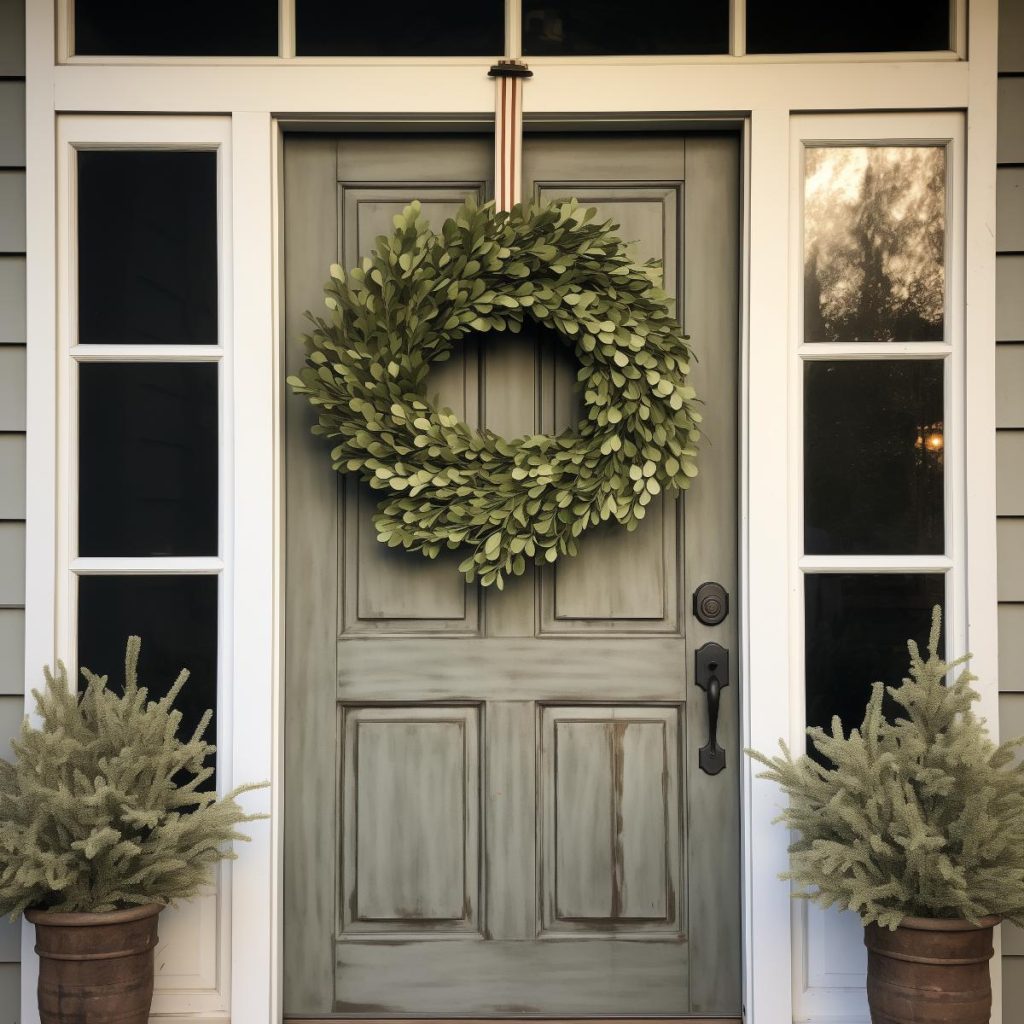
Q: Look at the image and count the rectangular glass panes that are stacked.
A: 6